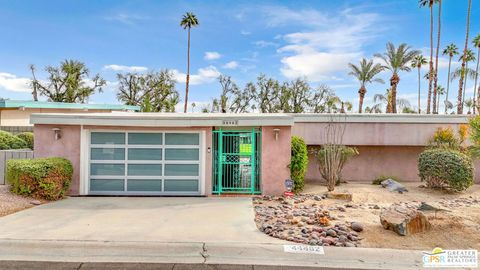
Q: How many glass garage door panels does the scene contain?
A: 12